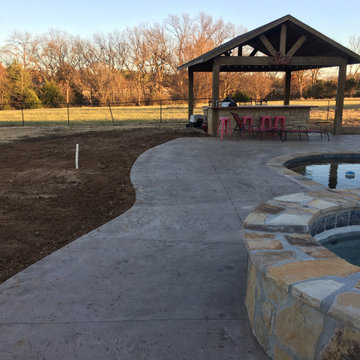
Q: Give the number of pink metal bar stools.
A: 4